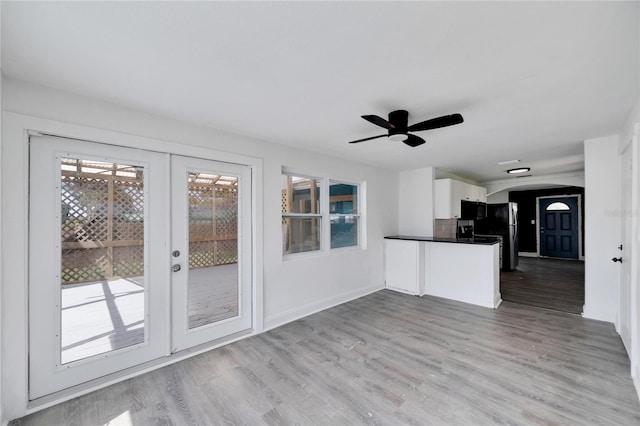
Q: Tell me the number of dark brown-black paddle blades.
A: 4